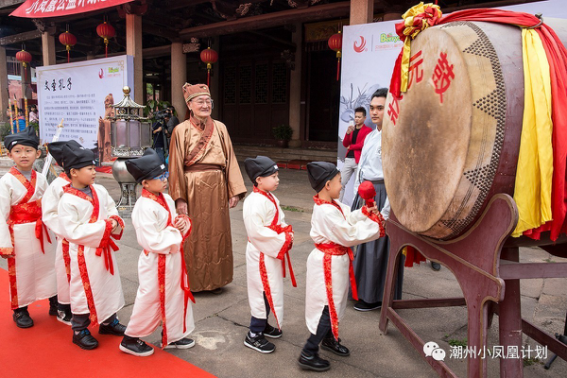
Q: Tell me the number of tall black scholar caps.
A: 6